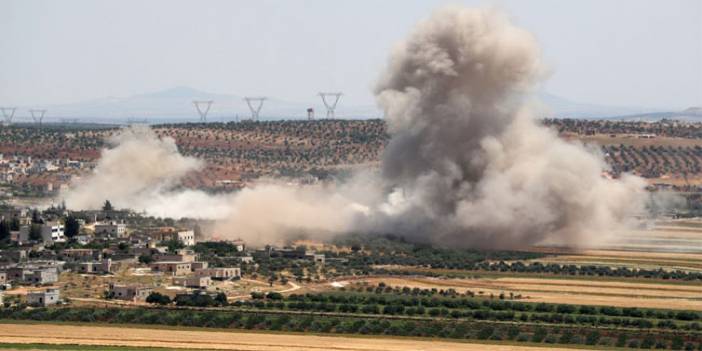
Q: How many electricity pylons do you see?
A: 5